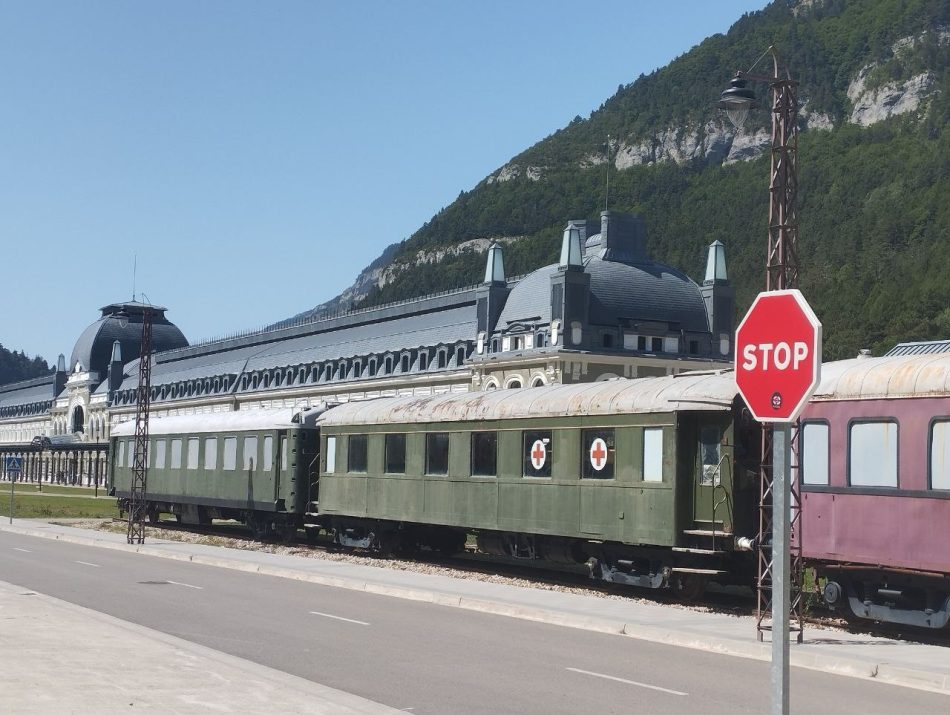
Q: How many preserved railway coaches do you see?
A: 3